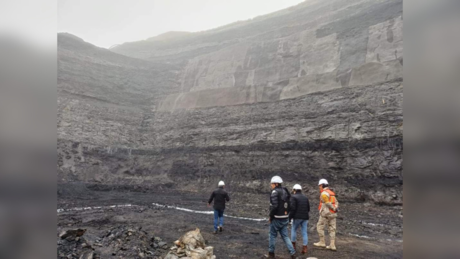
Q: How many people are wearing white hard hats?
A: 4